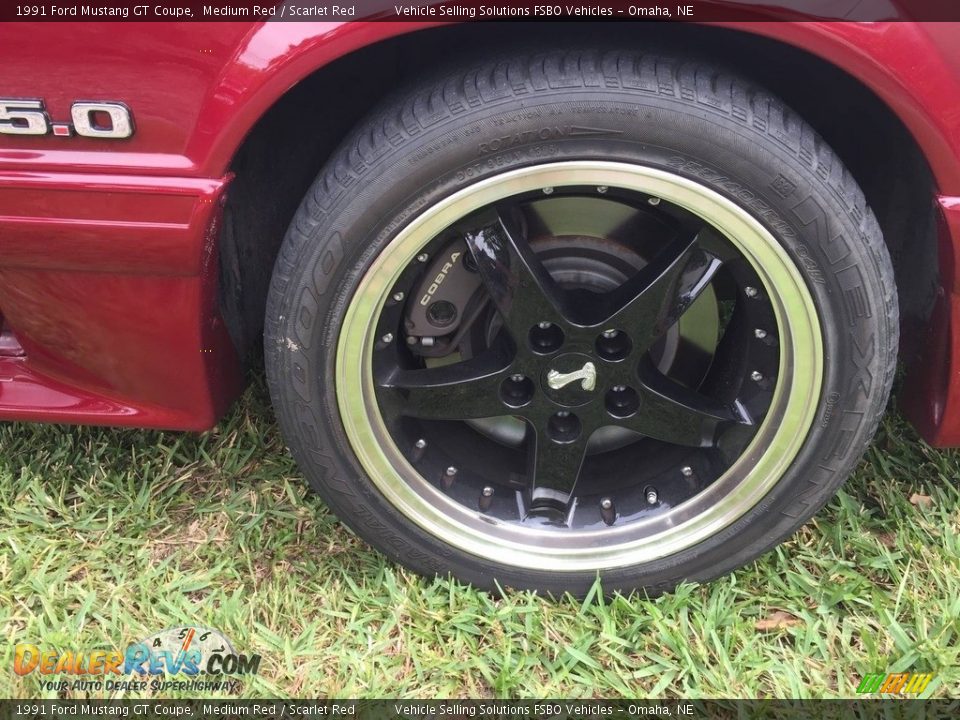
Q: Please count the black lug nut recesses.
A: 5